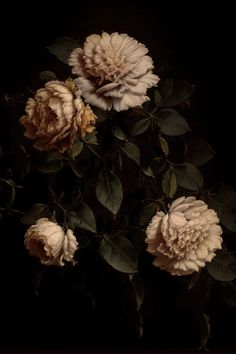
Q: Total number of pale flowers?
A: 4